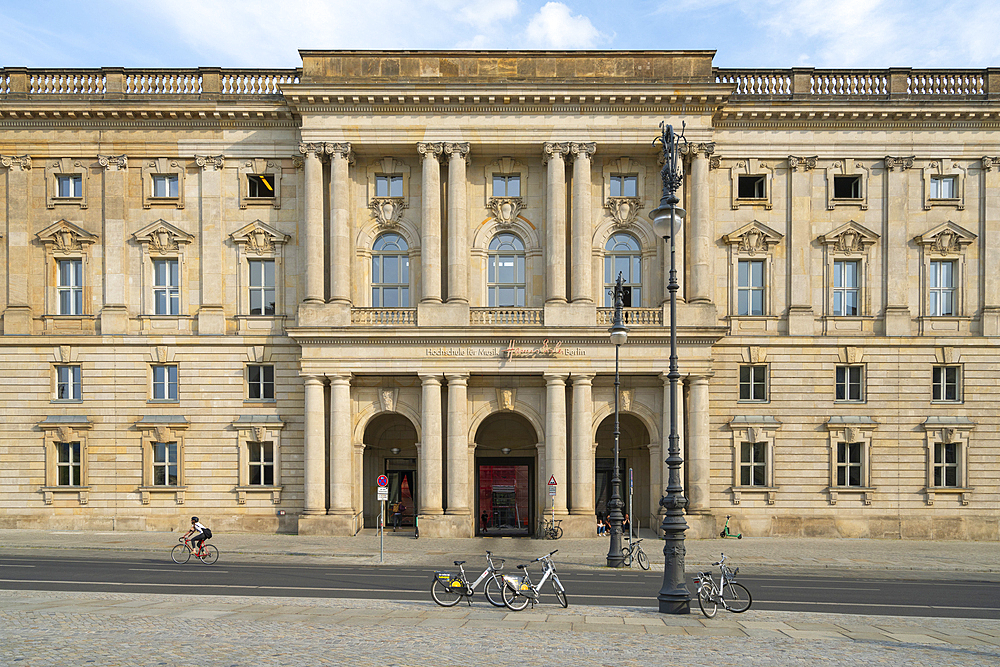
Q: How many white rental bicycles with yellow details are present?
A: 2